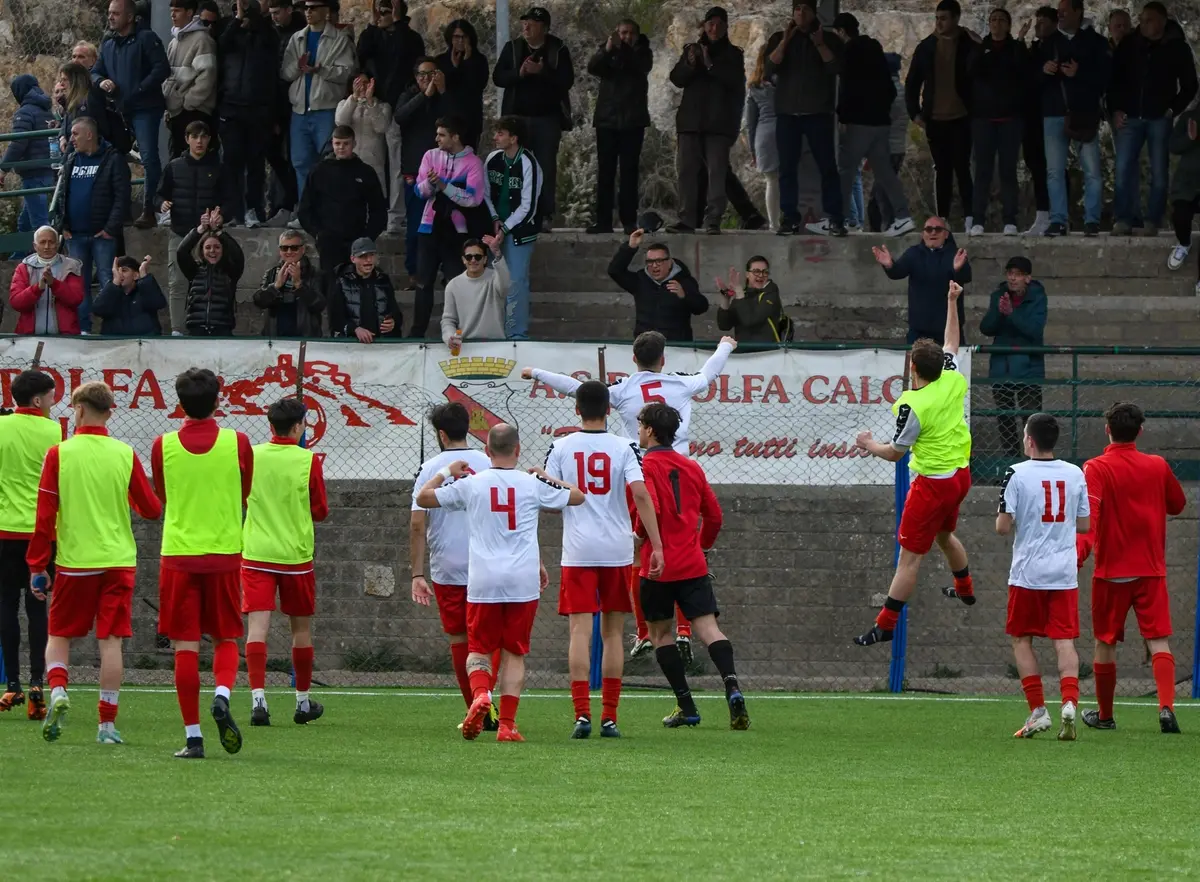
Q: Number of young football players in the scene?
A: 12